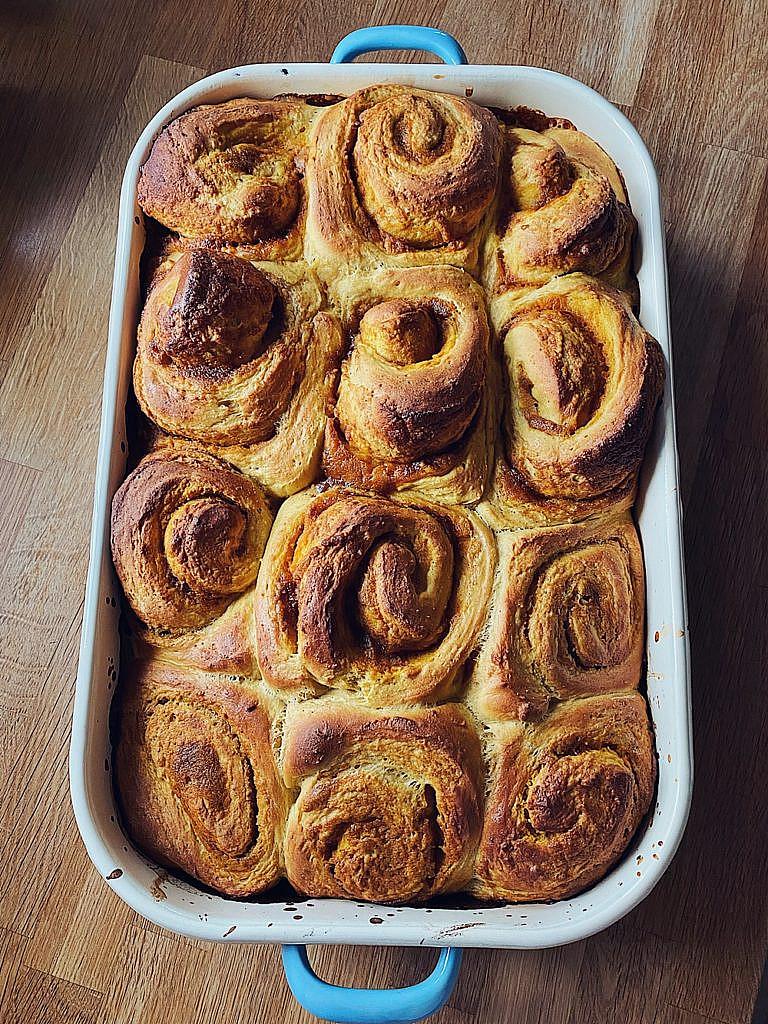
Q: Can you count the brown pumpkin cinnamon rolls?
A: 12